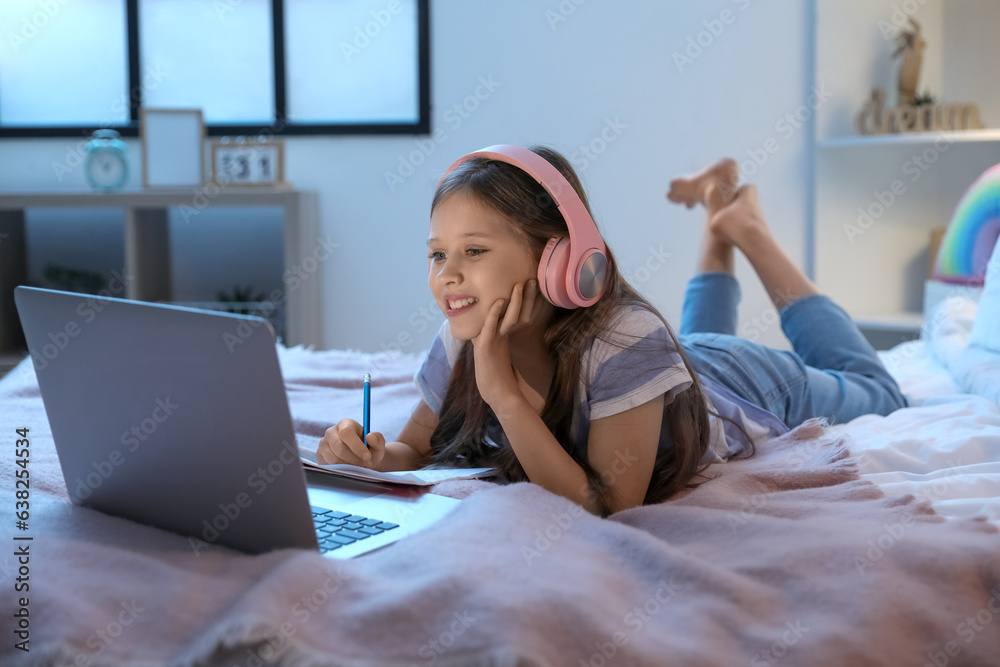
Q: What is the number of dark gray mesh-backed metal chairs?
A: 0